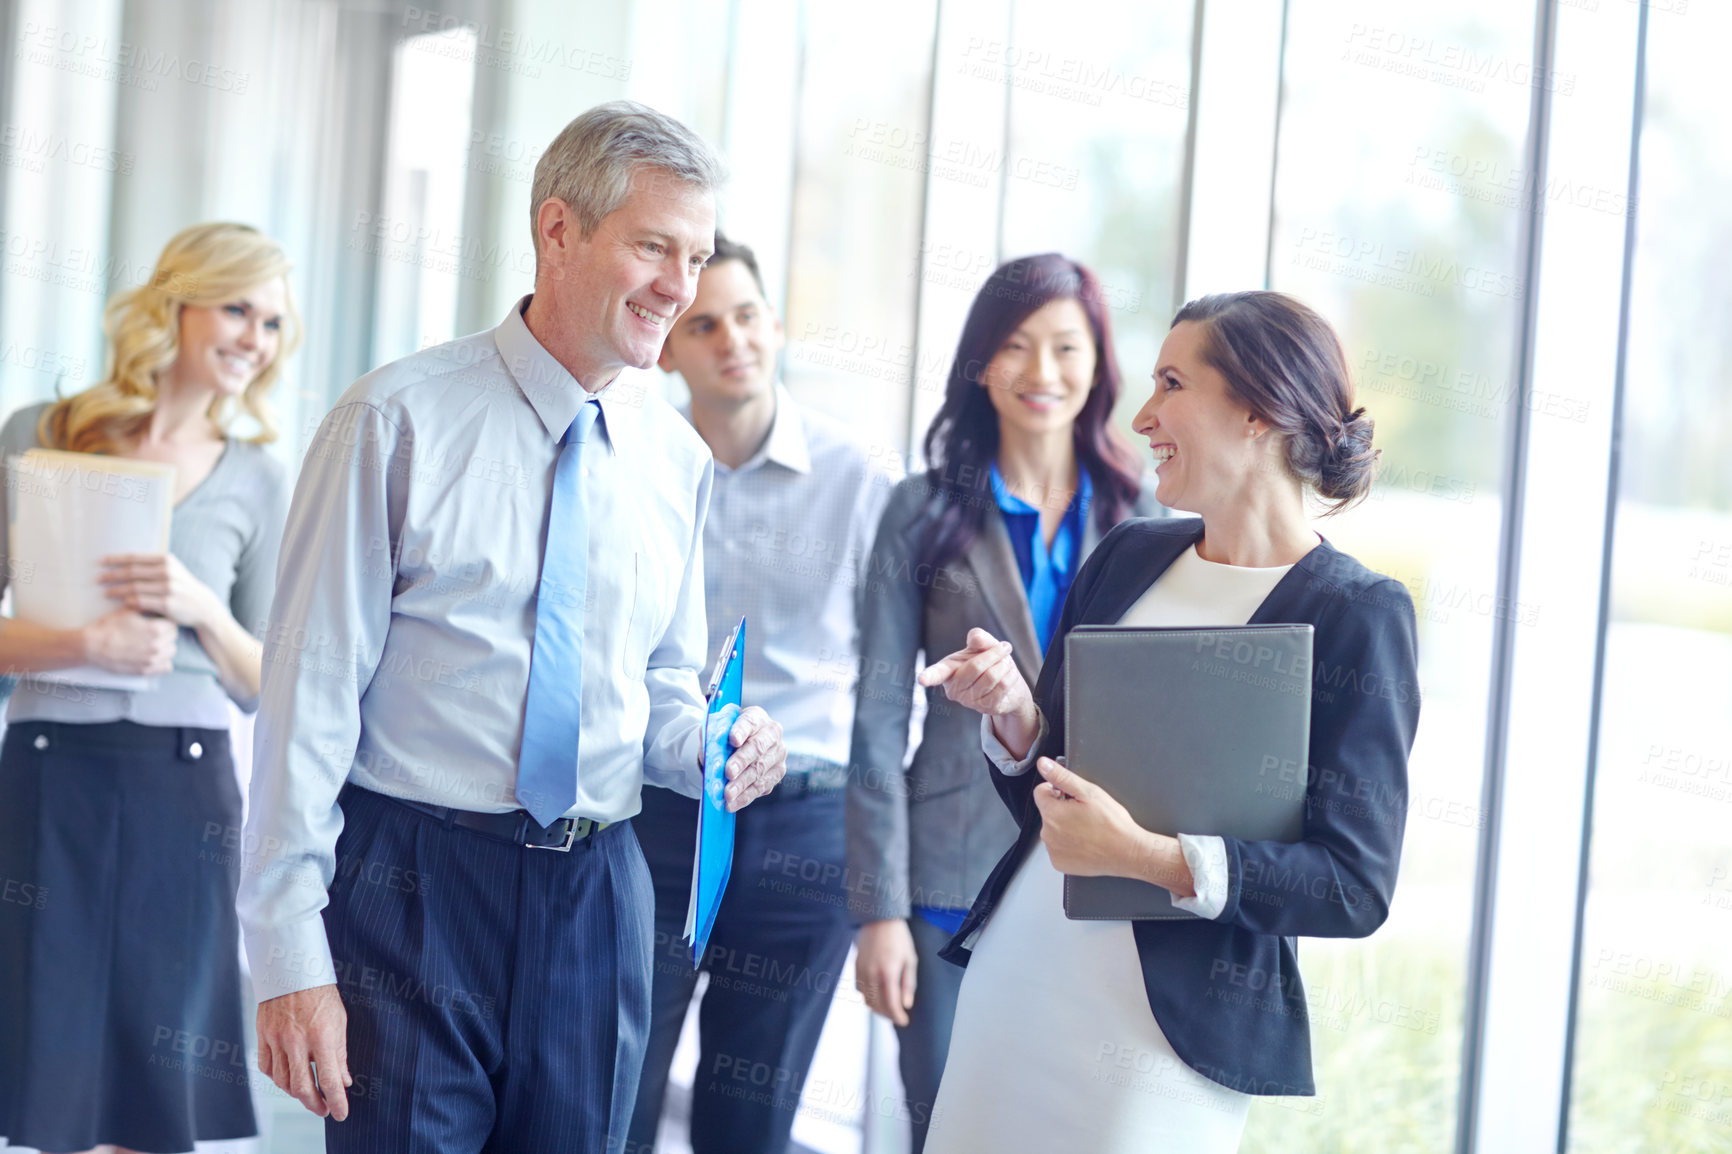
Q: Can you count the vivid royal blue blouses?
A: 1